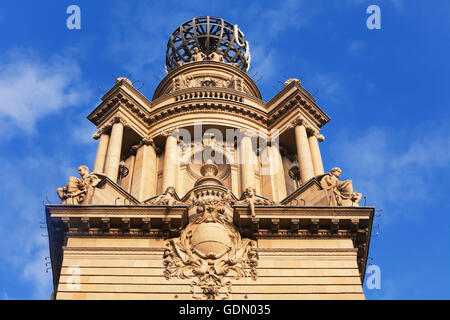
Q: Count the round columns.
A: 6